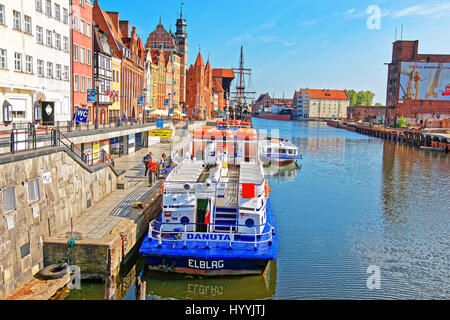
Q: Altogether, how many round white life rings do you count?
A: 0